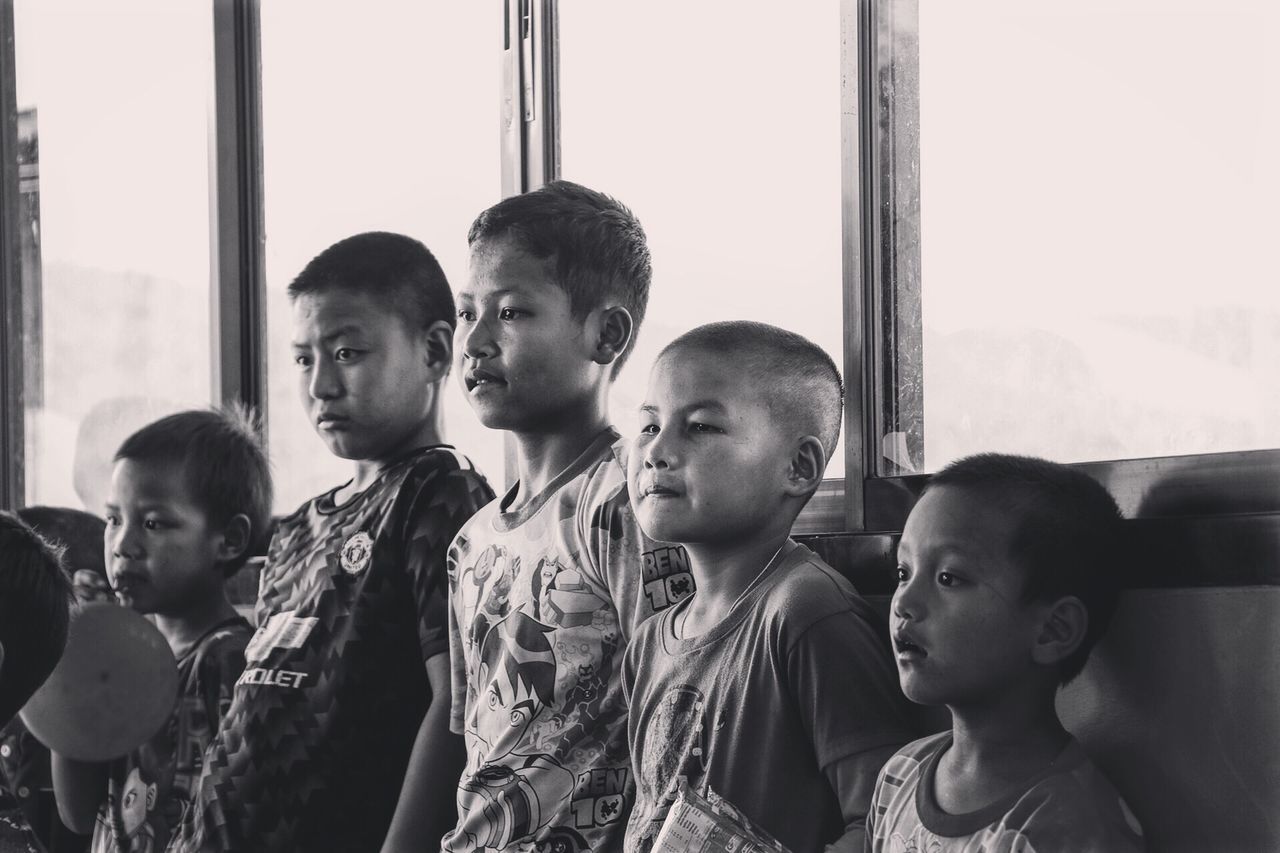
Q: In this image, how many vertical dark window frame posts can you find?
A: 4